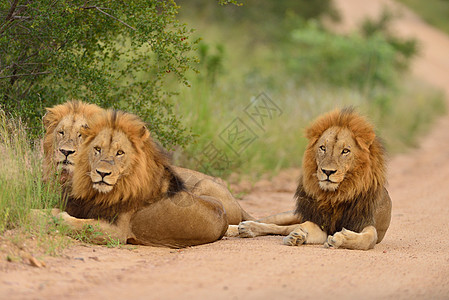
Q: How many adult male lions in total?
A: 3